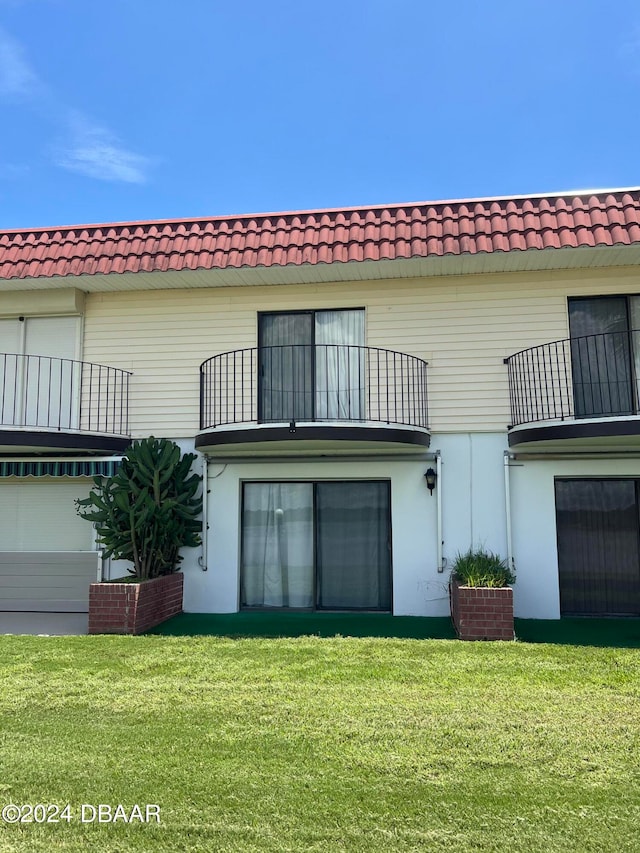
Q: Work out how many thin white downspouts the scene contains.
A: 3